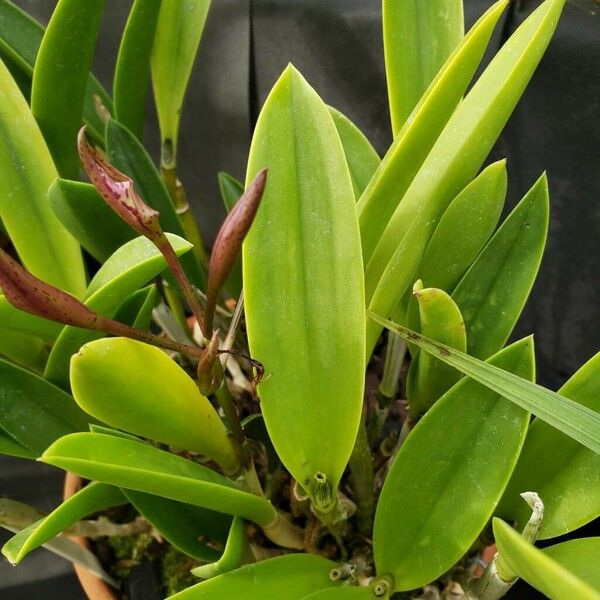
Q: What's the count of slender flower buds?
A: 3